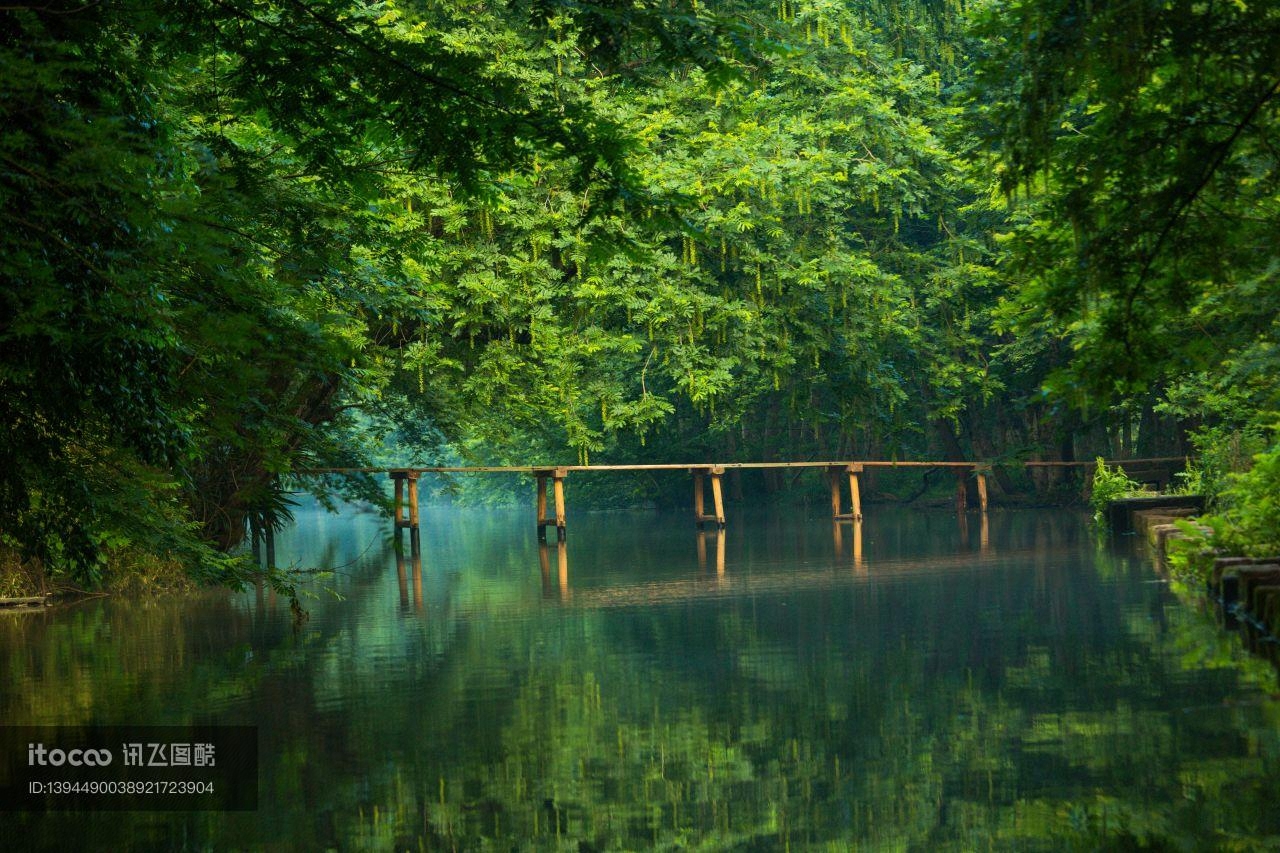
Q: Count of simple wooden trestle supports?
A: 5